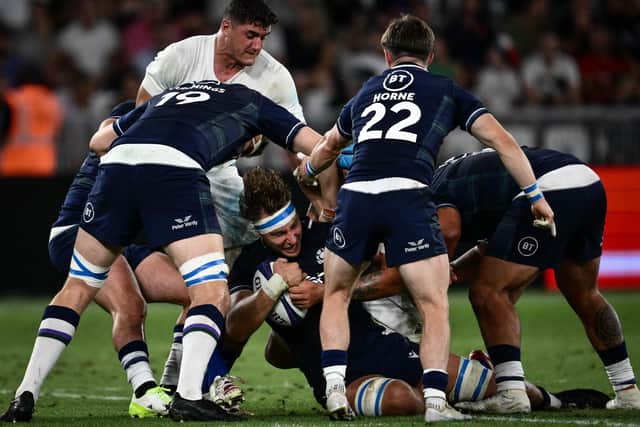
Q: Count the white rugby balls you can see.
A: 1